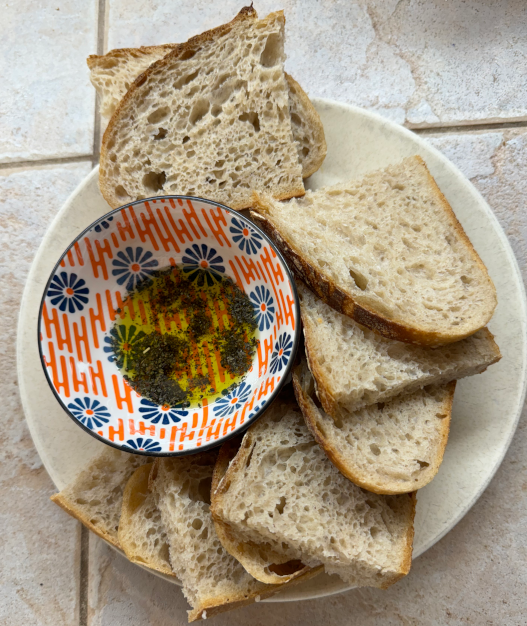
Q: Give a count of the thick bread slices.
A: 10